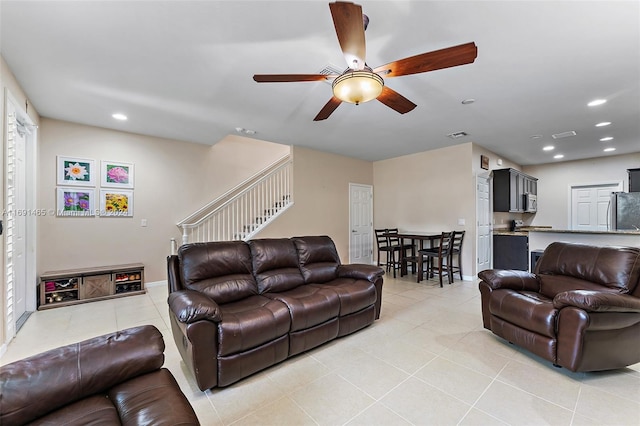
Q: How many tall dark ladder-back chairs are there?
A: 4